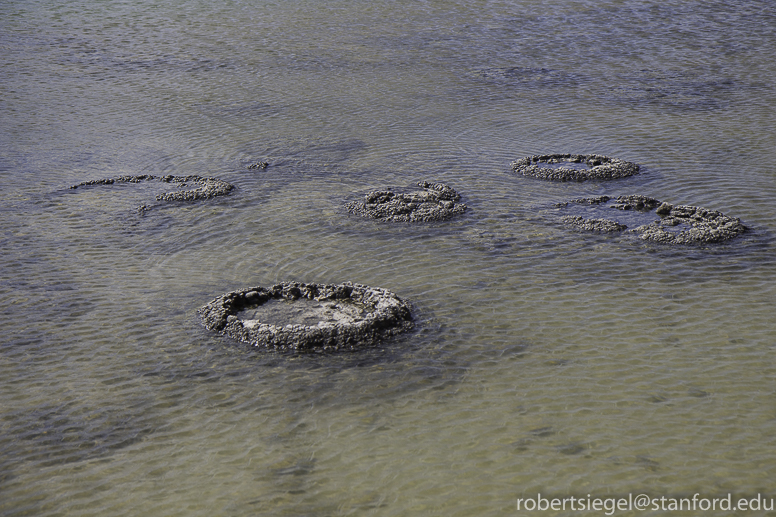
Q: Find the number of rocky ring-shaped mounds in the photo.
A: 5